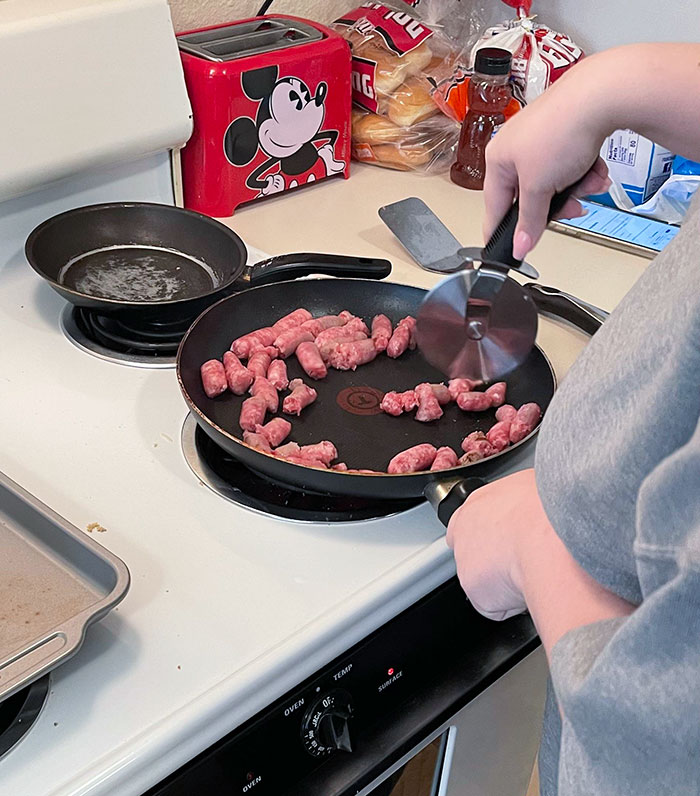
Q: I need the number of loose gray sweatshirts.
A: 1